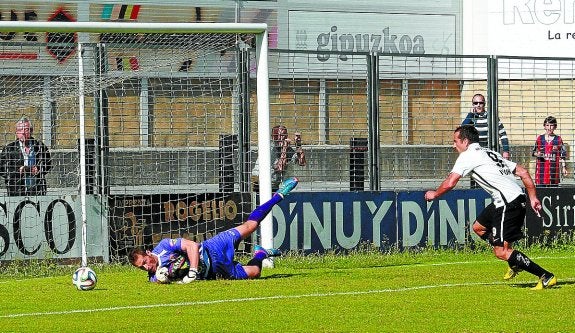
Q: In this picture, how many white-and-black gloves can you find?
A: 2